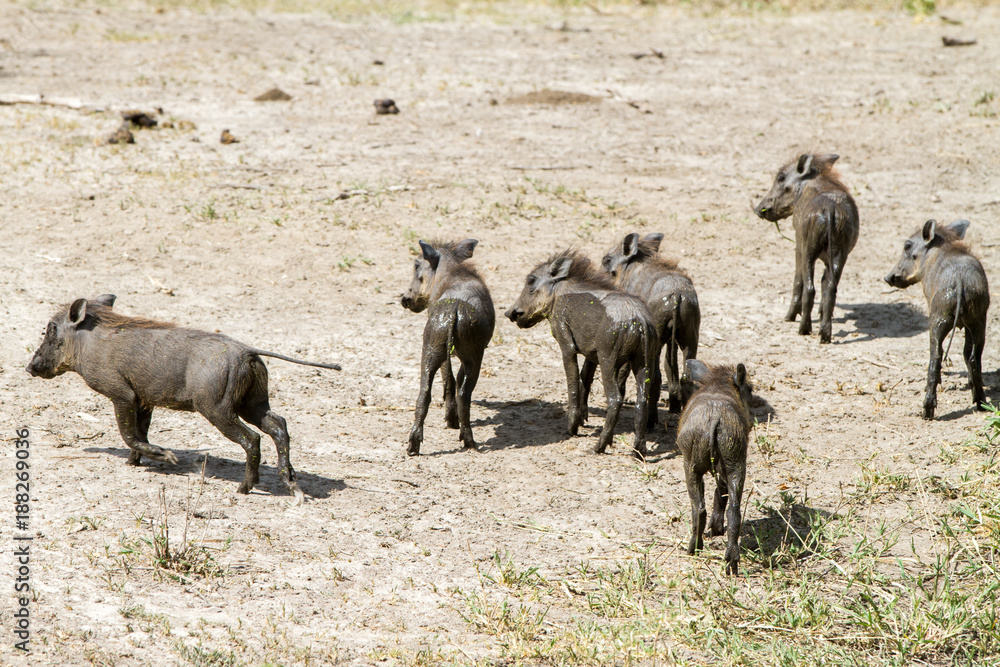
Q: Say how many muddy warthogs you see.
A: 7